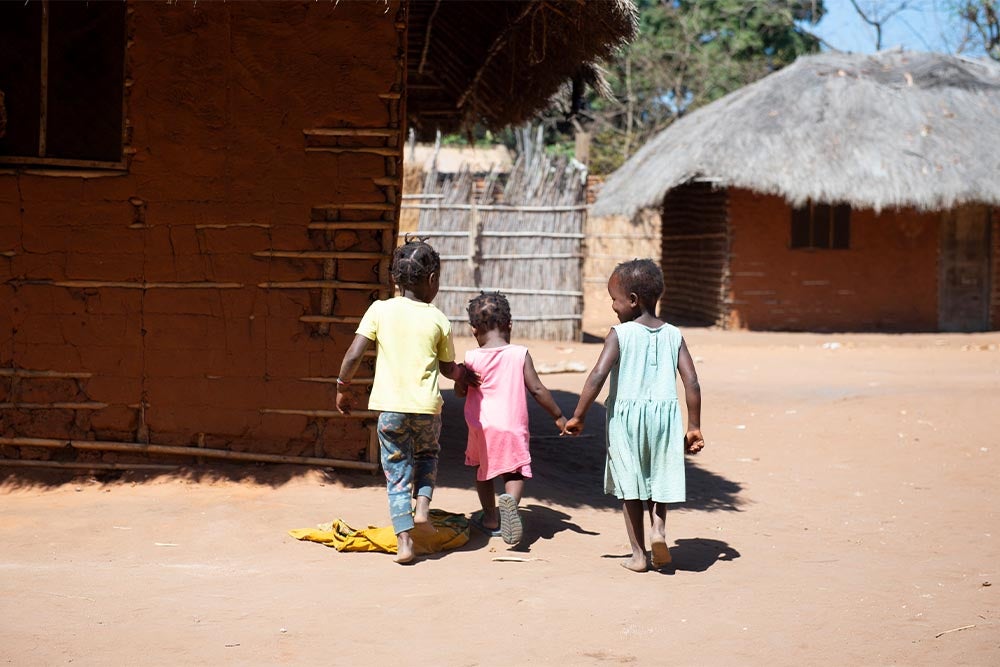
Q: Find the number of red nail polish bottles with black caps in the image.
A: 0